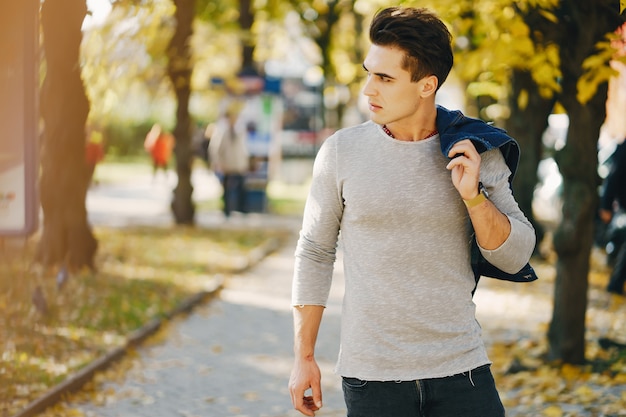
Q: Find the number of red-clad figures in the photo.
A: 2